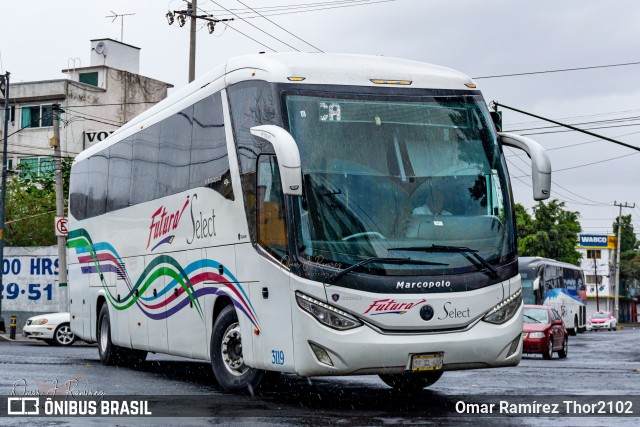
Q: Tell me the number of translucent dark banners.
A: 1